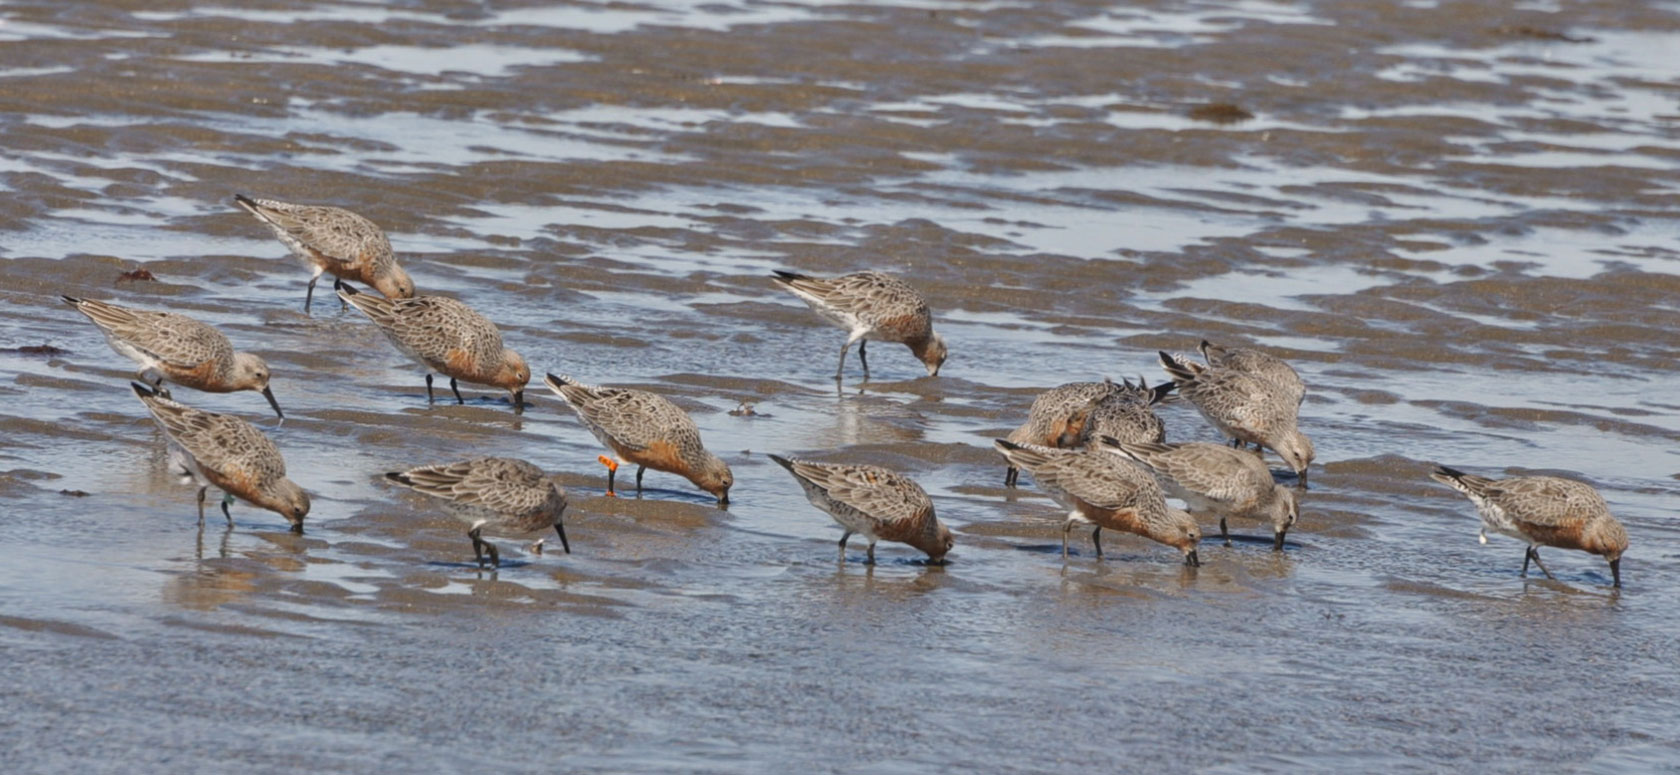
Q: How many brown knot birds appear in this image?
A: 15